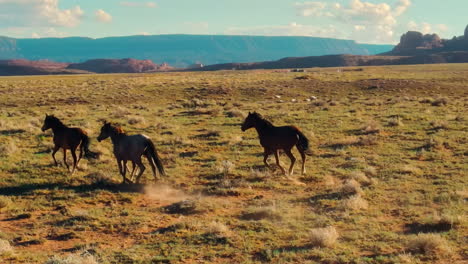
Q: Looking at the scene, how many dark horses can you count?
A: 3